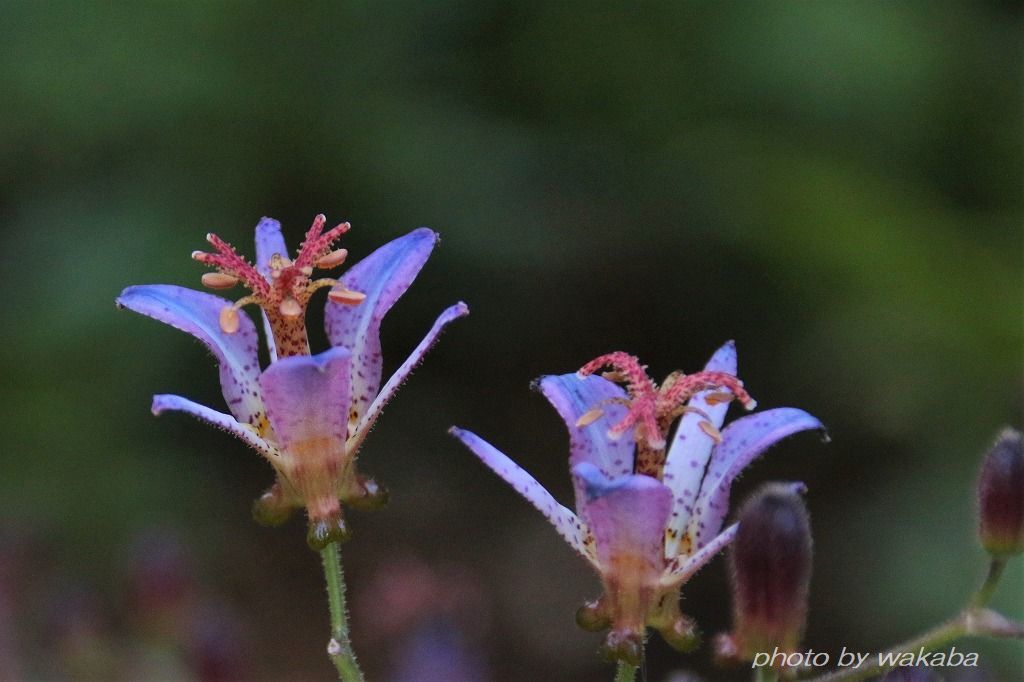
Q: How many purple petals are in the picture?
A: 12